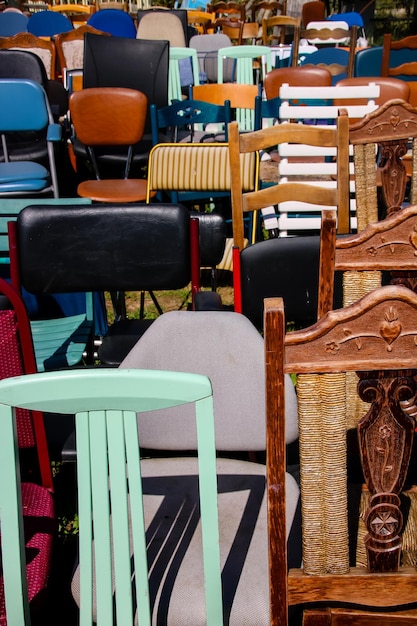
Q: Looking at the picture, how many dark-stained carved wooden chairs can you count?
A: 3